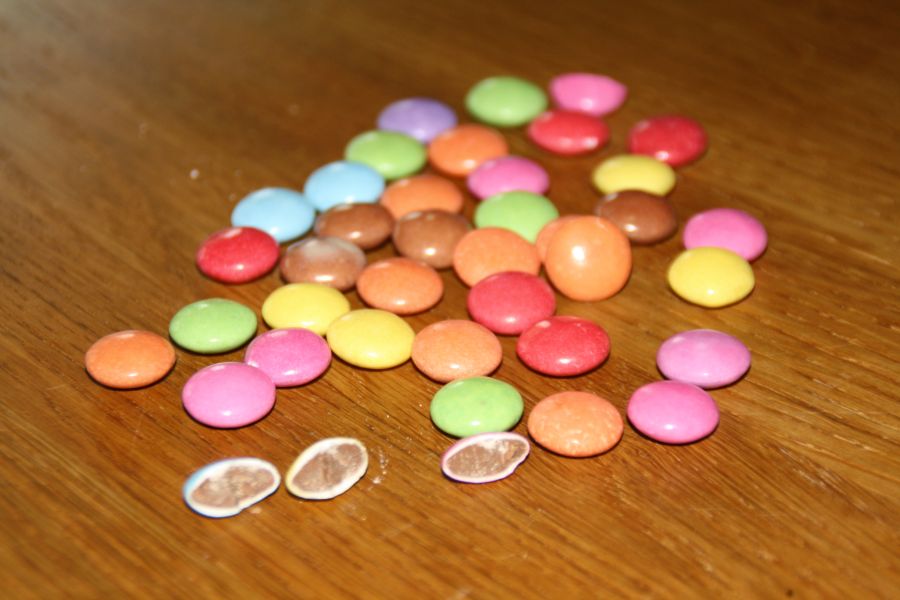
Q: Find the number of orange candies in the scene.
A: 9